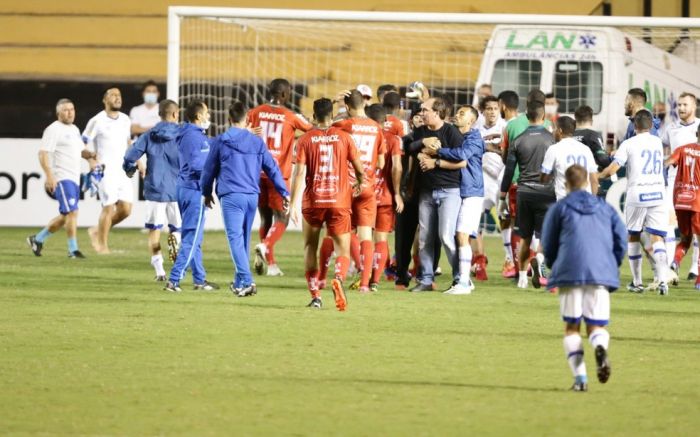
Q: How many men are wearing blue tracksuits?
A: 2